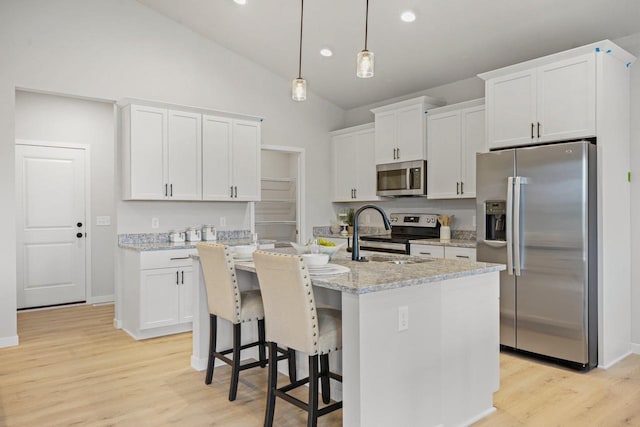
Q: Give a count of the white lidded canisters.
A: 3